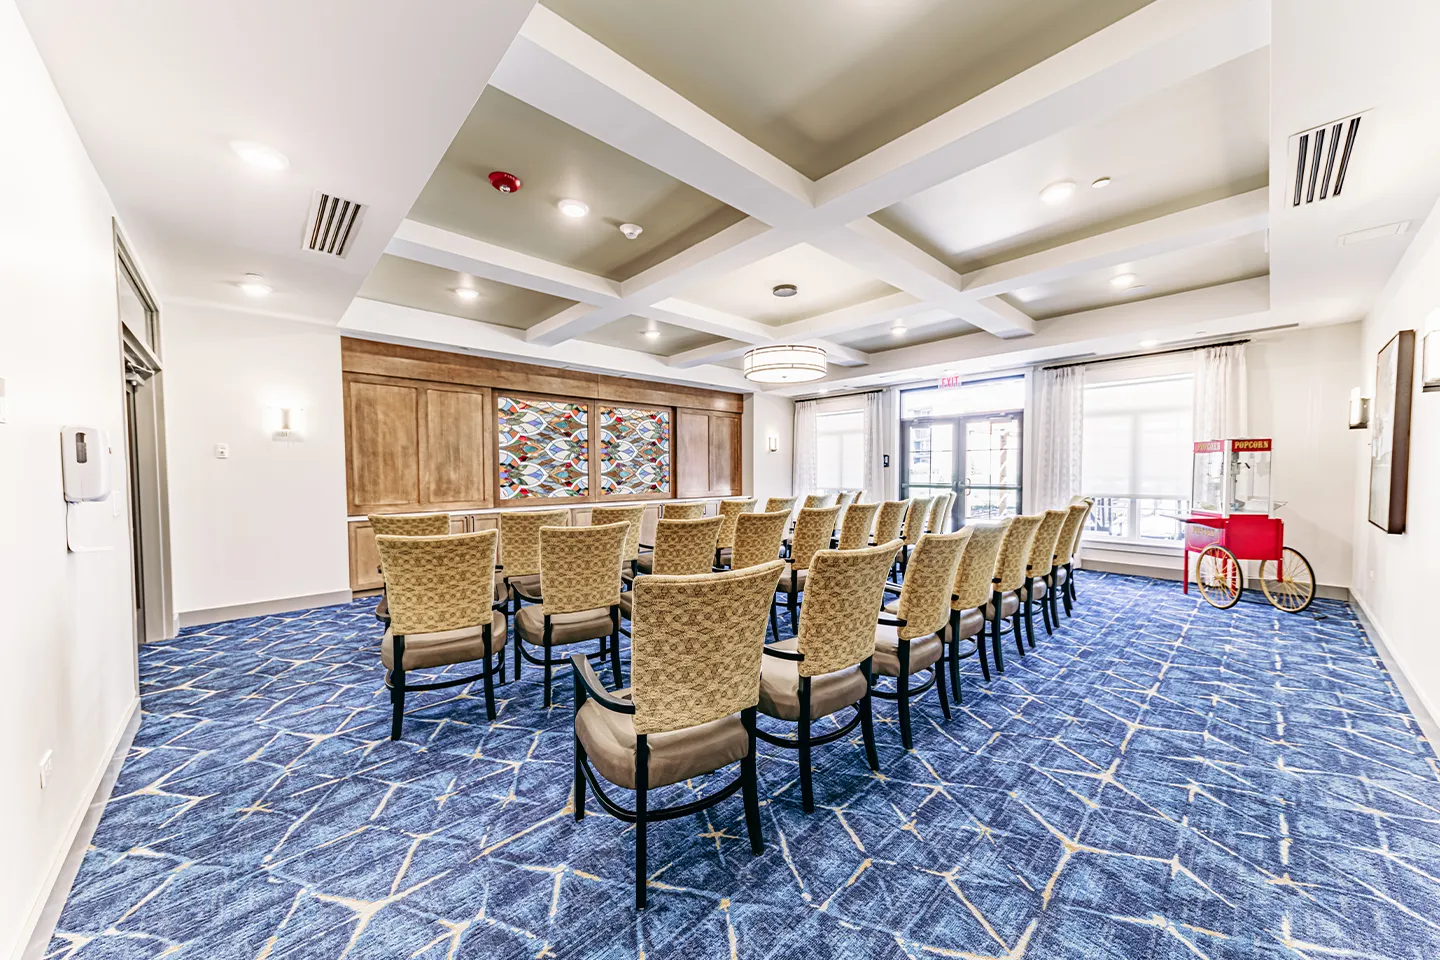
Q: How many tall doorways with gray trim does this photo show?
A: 1